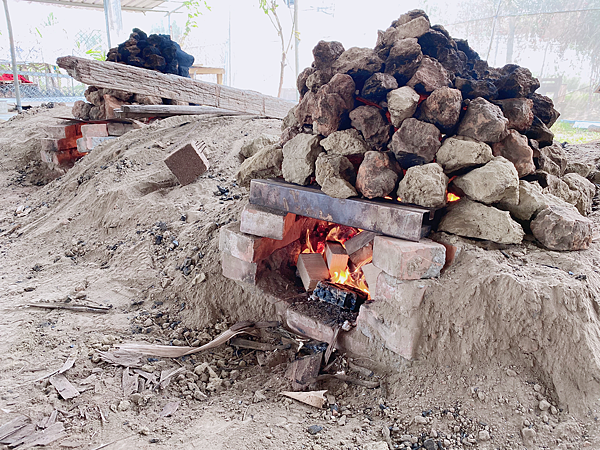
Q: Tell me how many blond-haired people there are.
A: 0